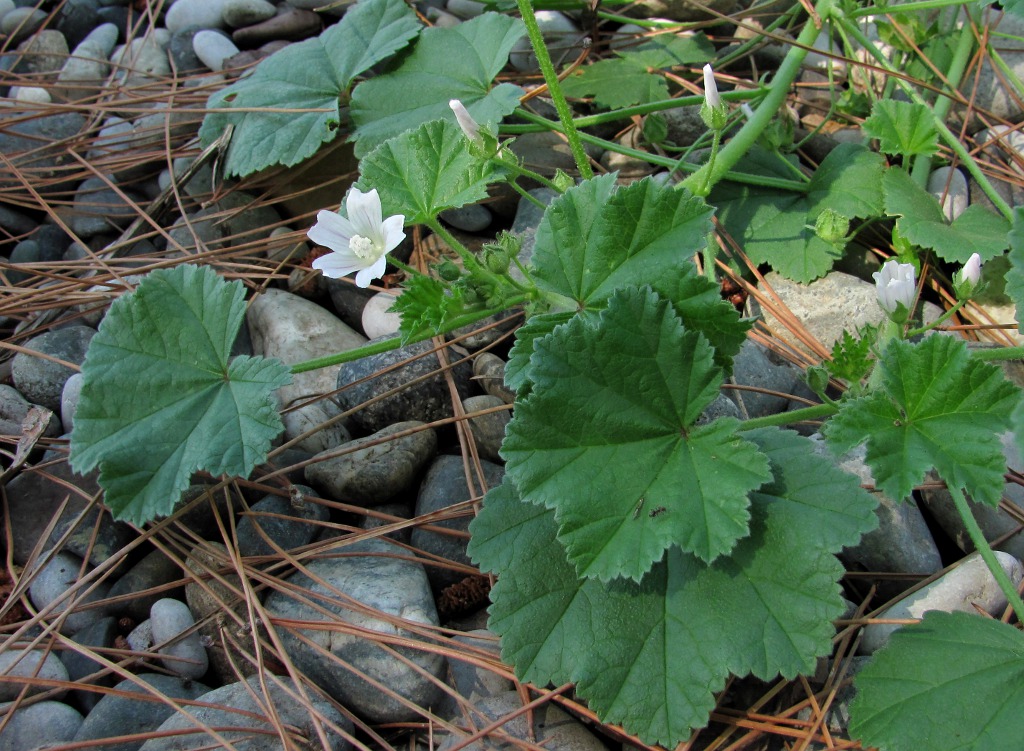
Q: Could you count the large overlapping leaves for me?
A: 3